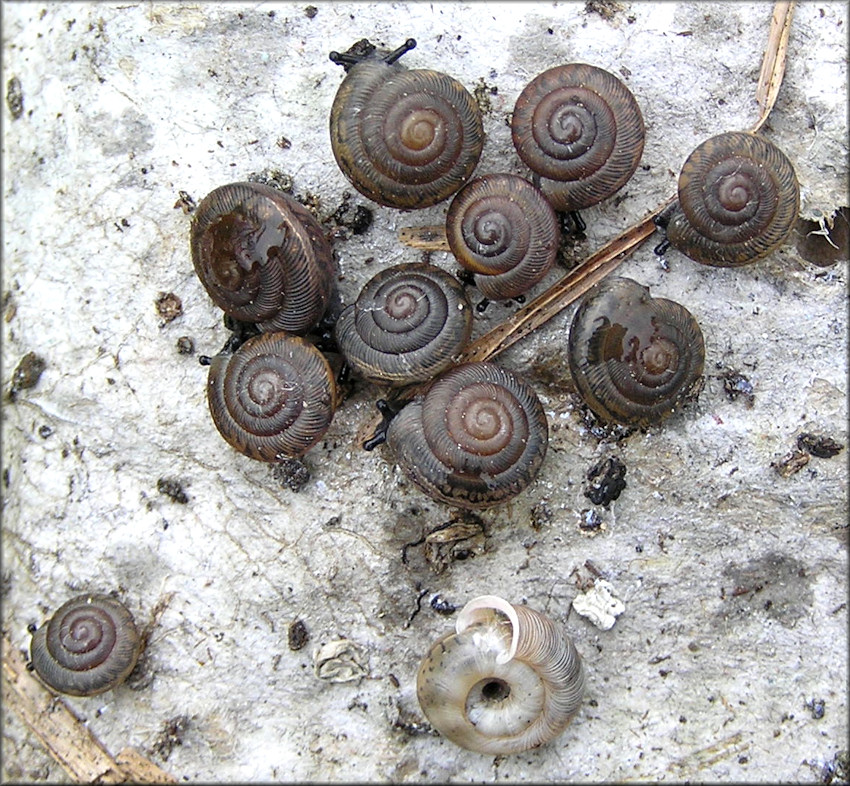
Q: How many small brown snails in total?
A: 10